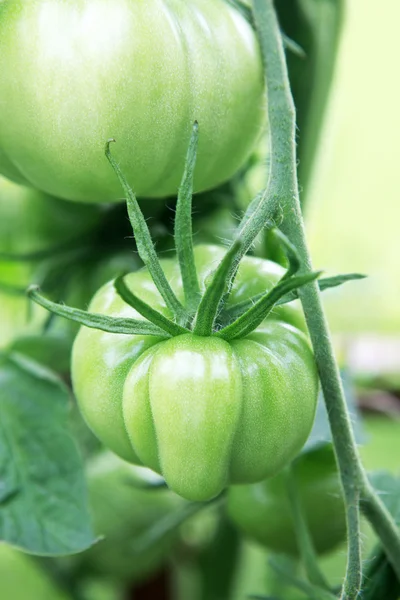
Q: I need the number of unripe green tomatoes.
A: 4